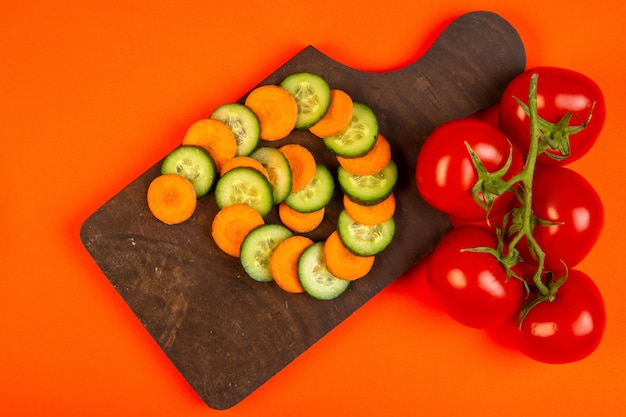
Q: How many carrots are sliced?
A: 12